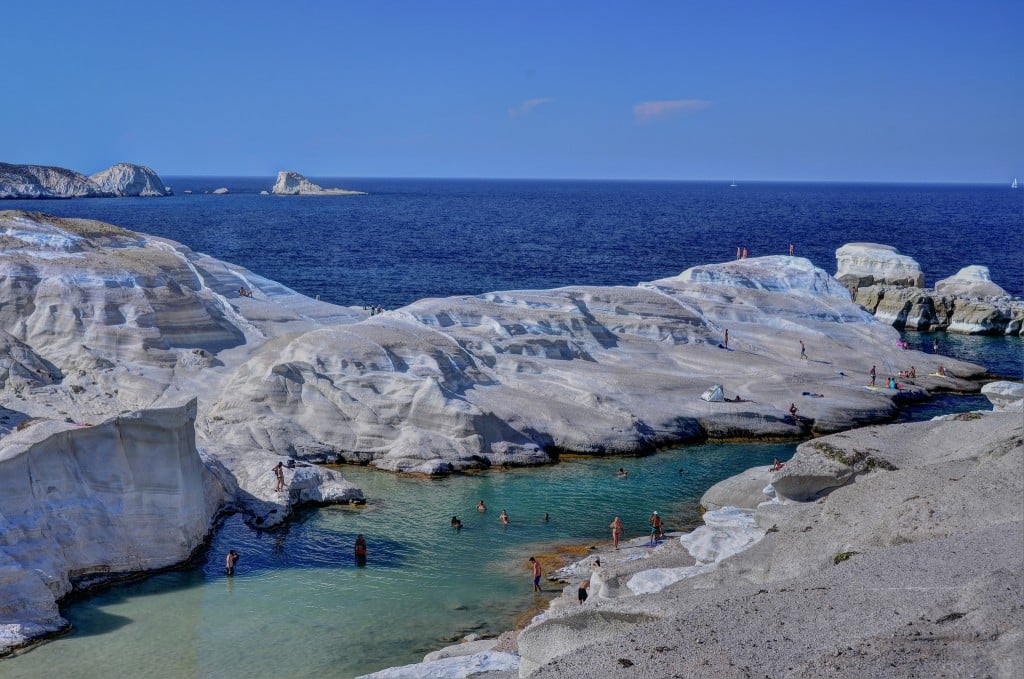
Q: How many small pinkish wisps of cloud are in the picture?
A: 2